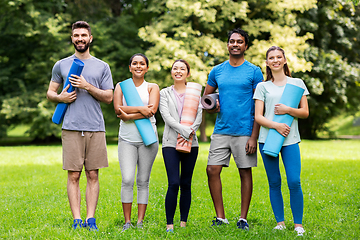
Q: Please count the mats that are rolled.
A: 5